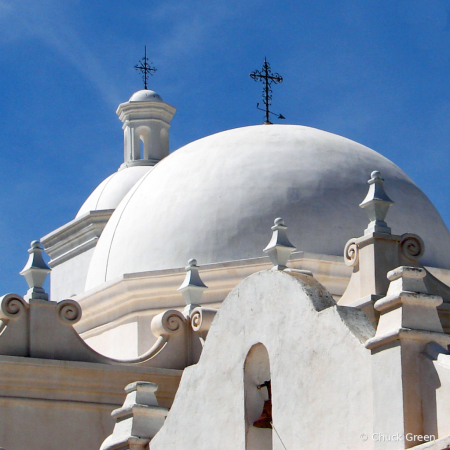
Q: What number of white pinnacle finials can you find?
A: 4